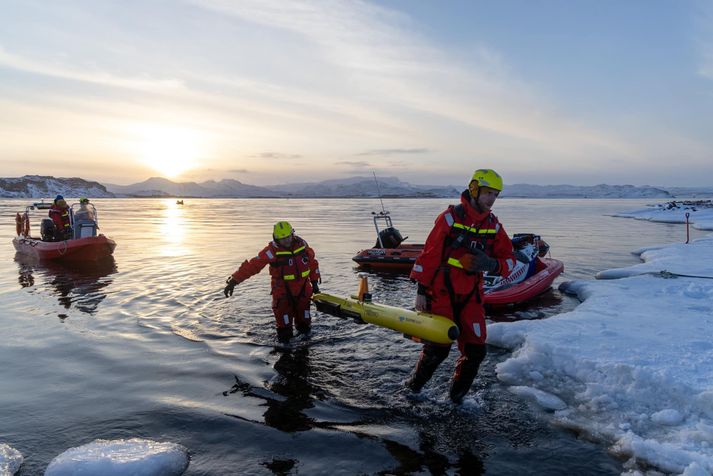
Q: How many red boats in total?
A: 3